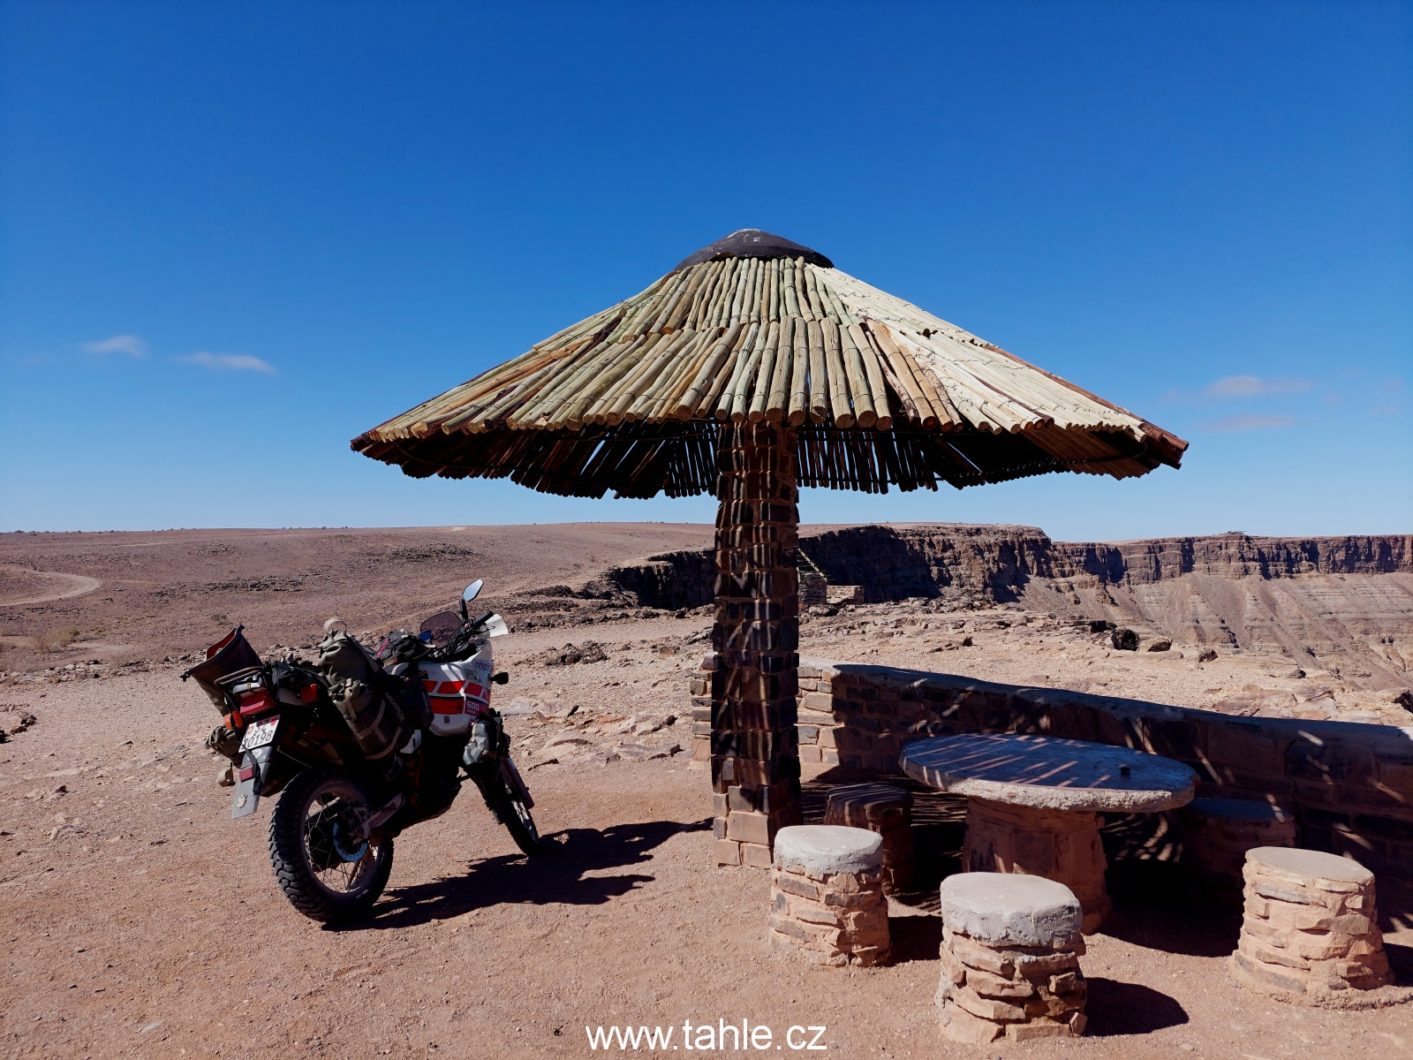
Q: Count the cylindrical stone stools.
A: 5